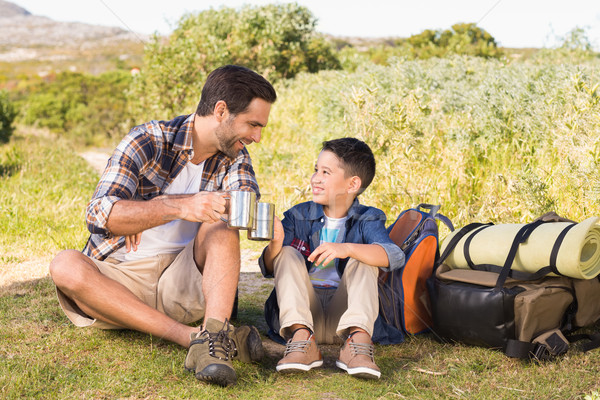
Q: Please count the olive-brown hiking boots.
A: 2